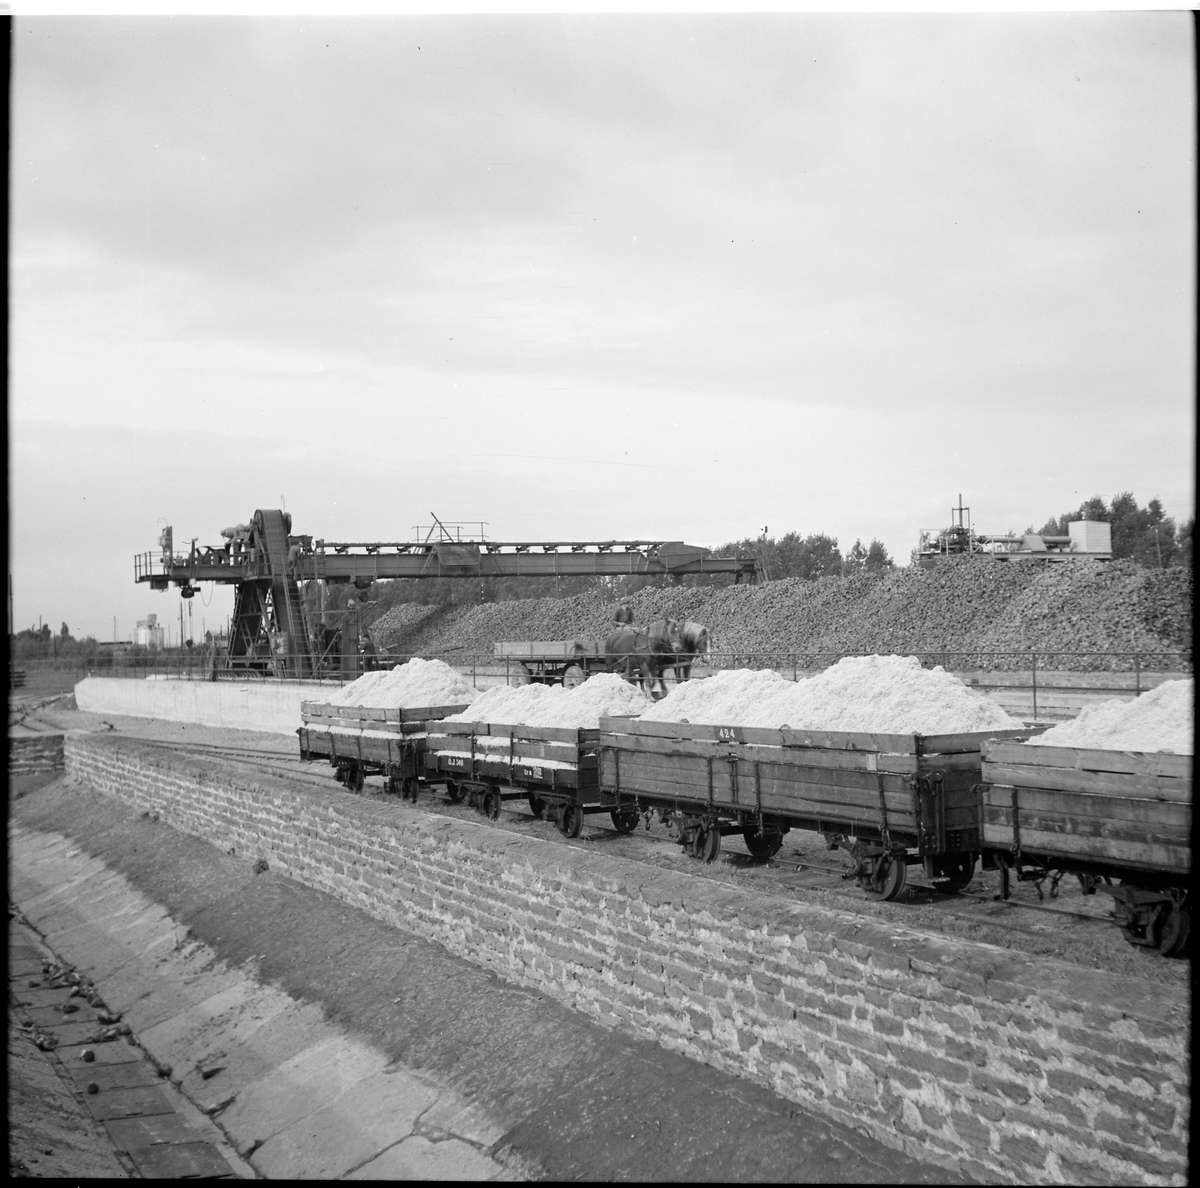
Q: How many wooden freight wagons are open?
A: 4